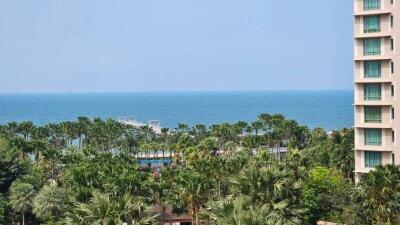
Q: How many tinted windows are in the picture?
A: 8